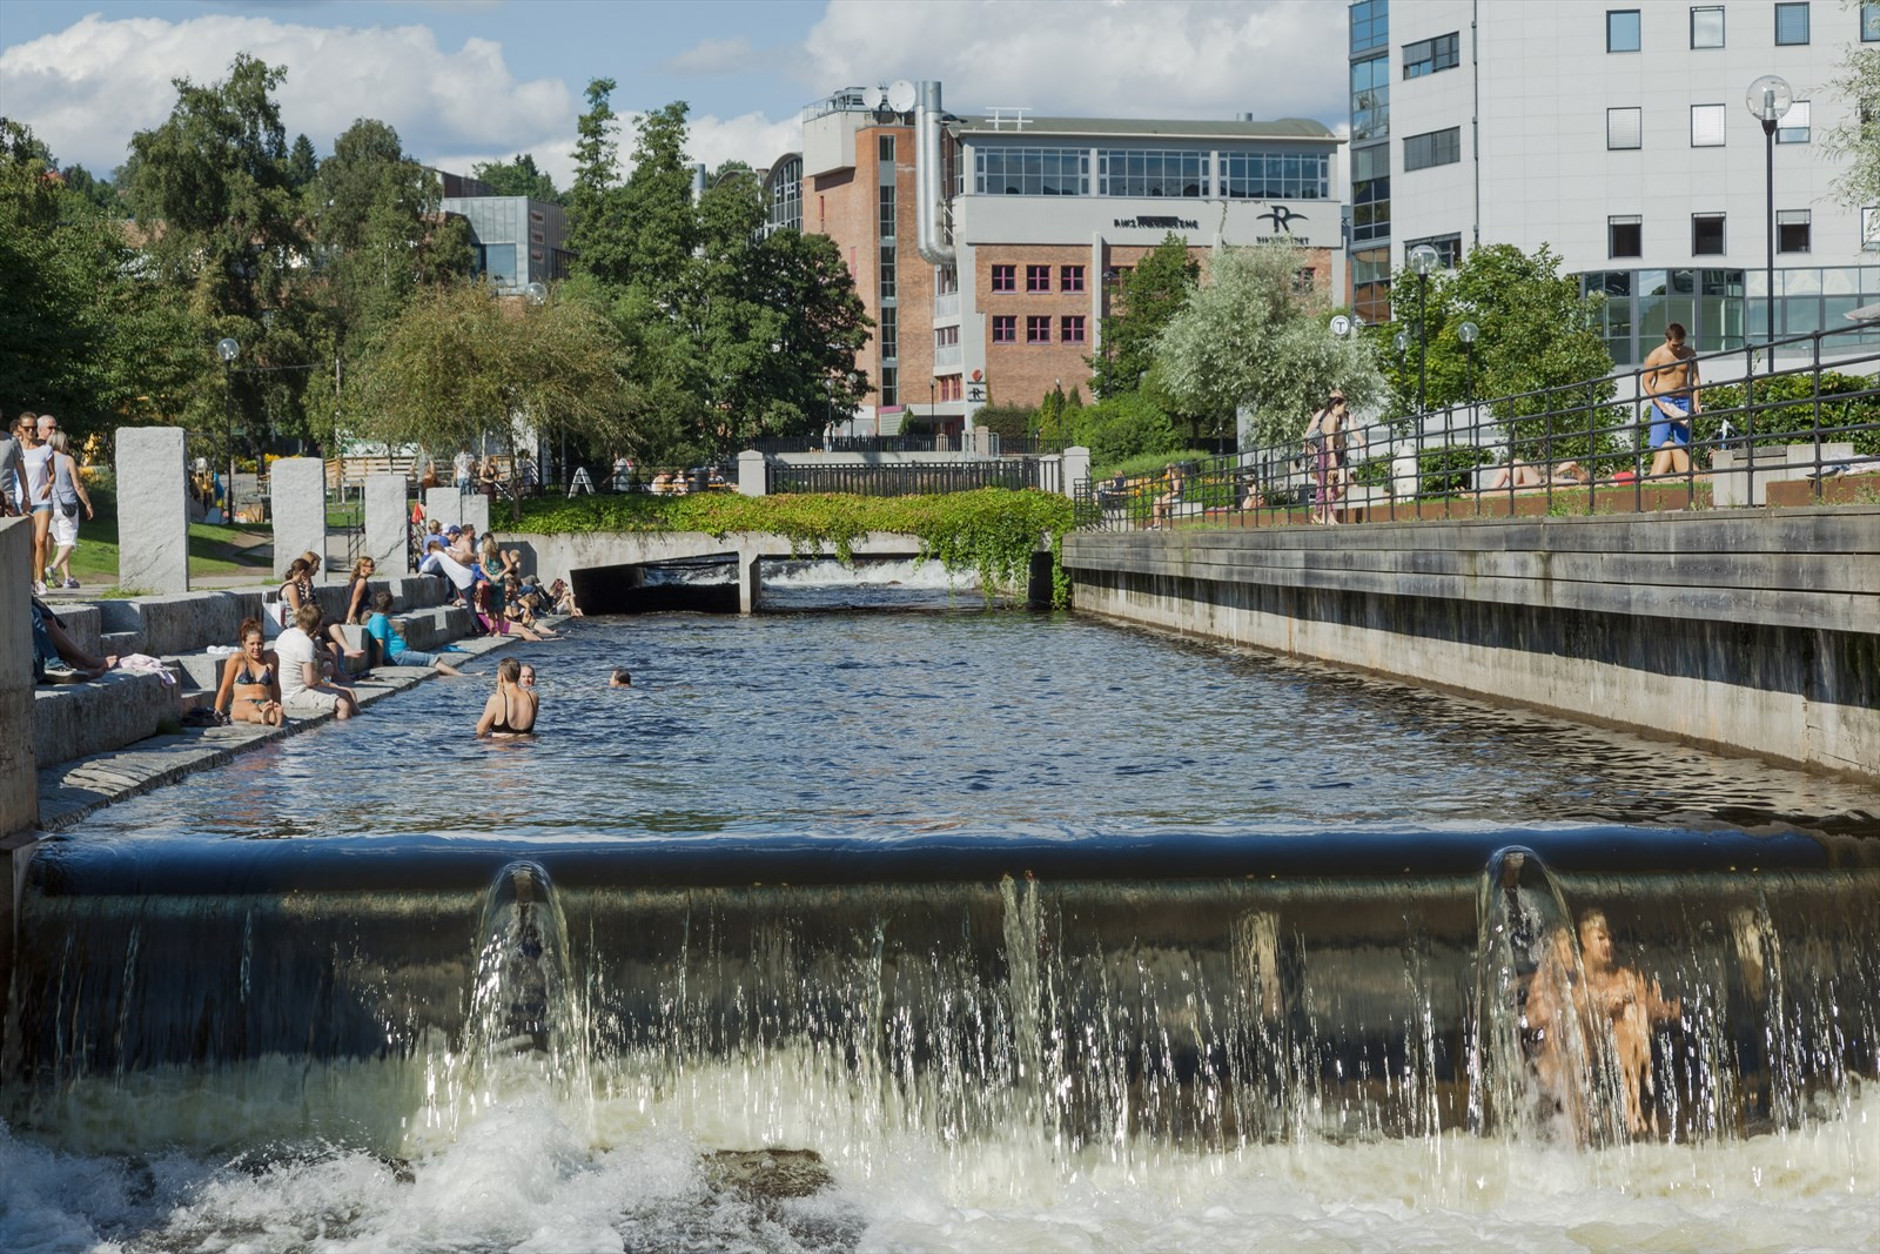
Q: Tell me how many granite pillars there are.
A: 5